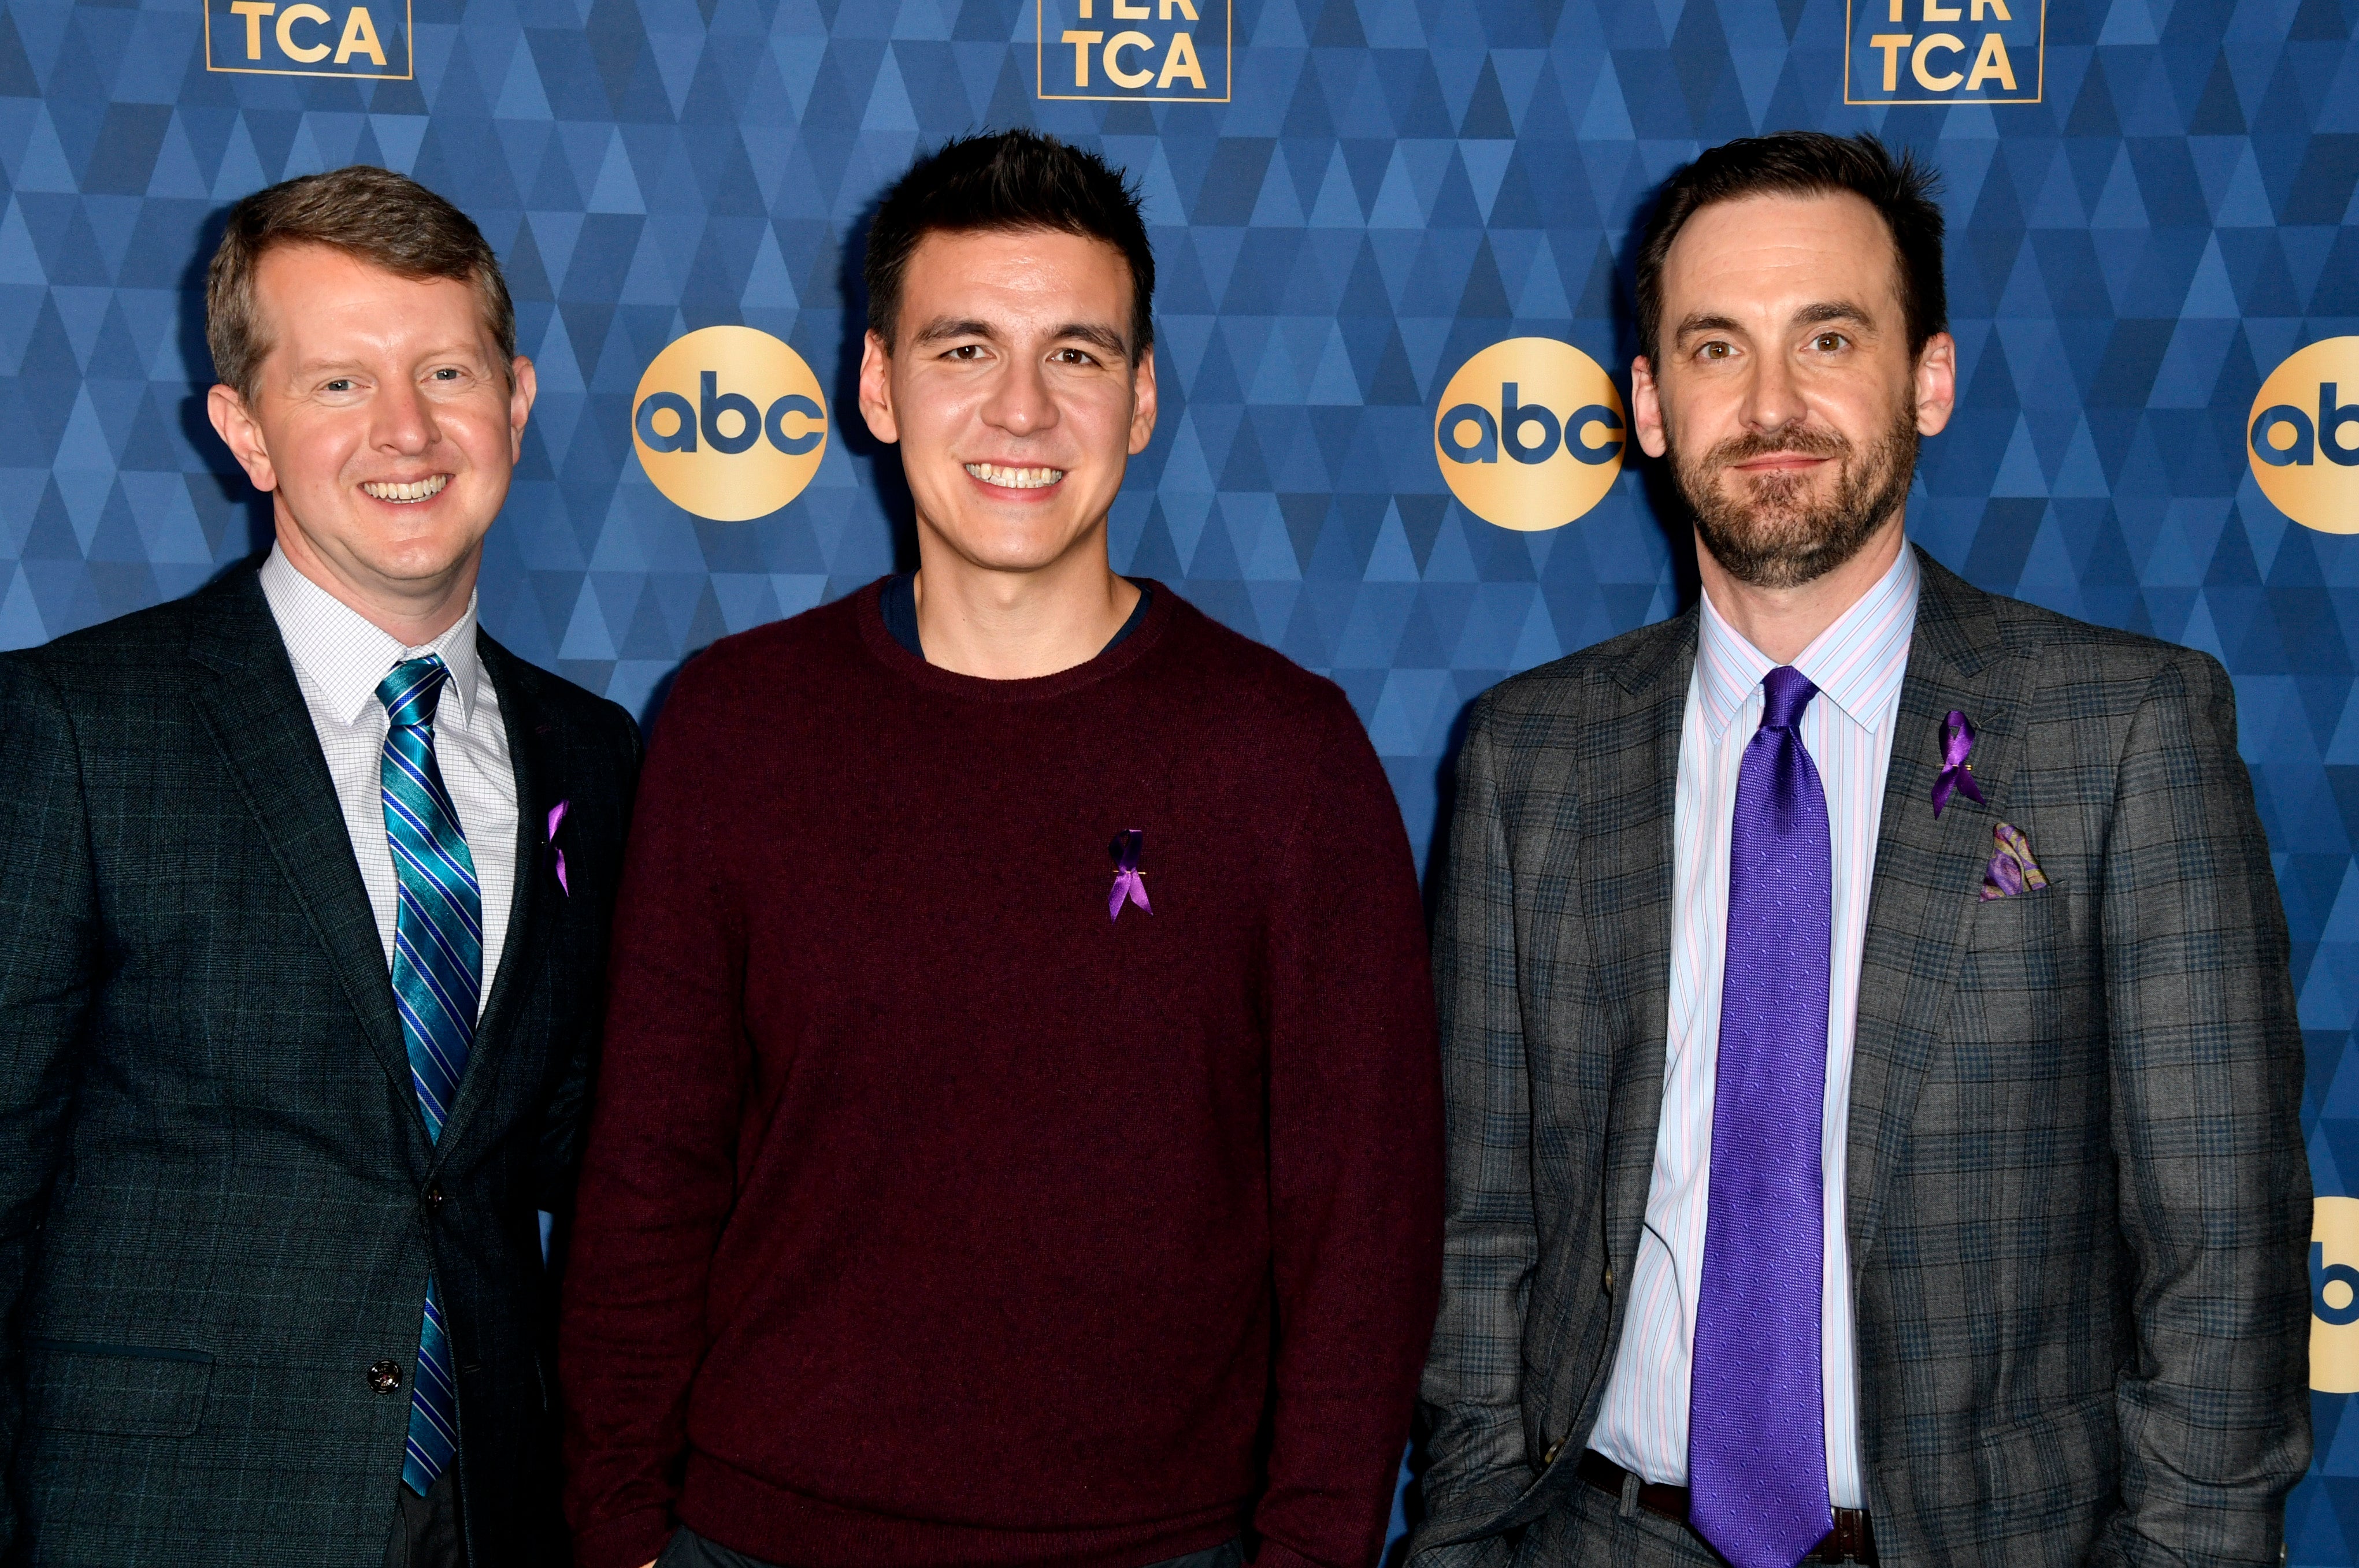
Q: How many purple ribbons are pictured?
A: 3